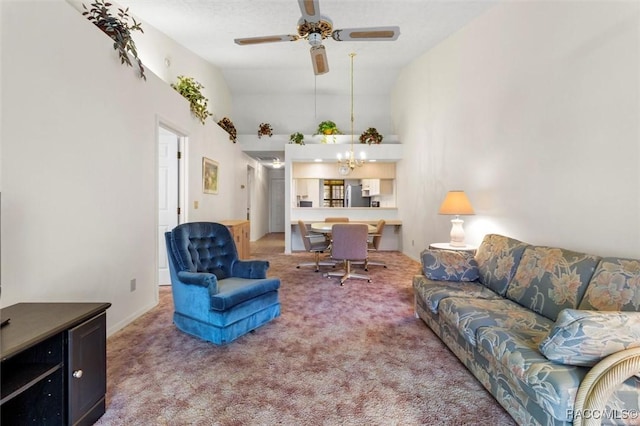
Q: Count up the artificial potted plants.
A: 7